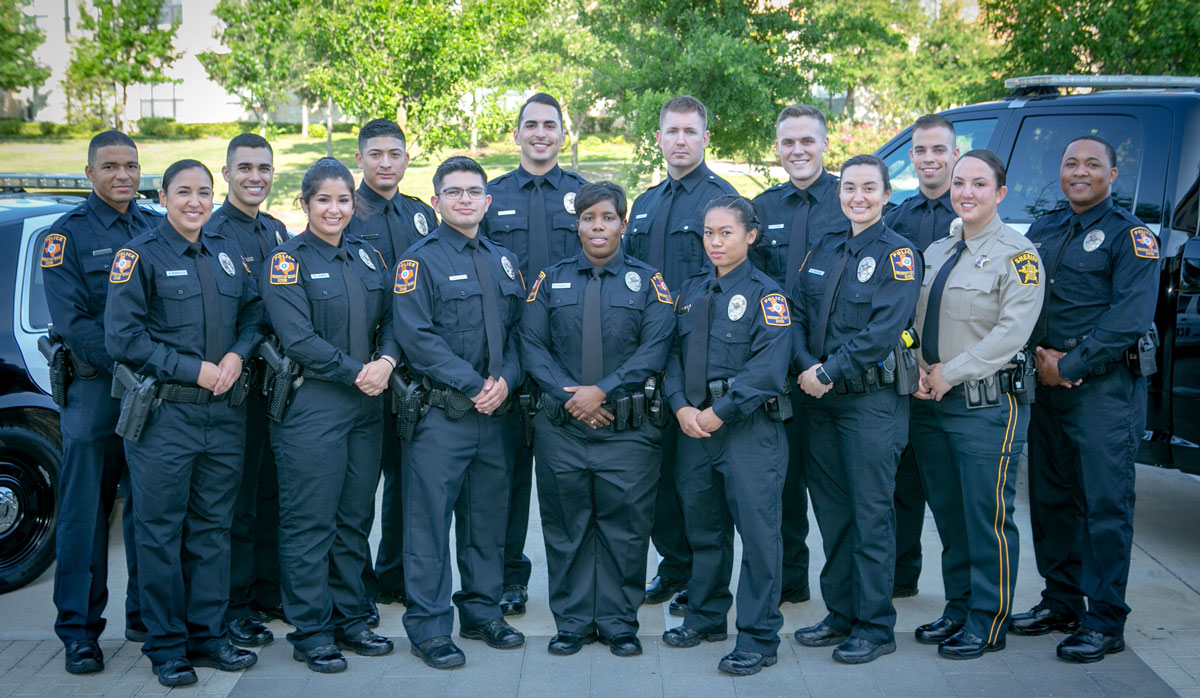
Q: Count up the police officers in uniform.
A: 15